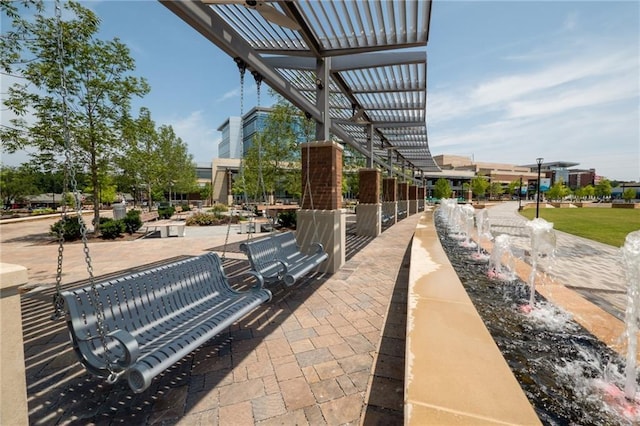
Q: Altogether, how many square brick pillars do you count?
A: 6